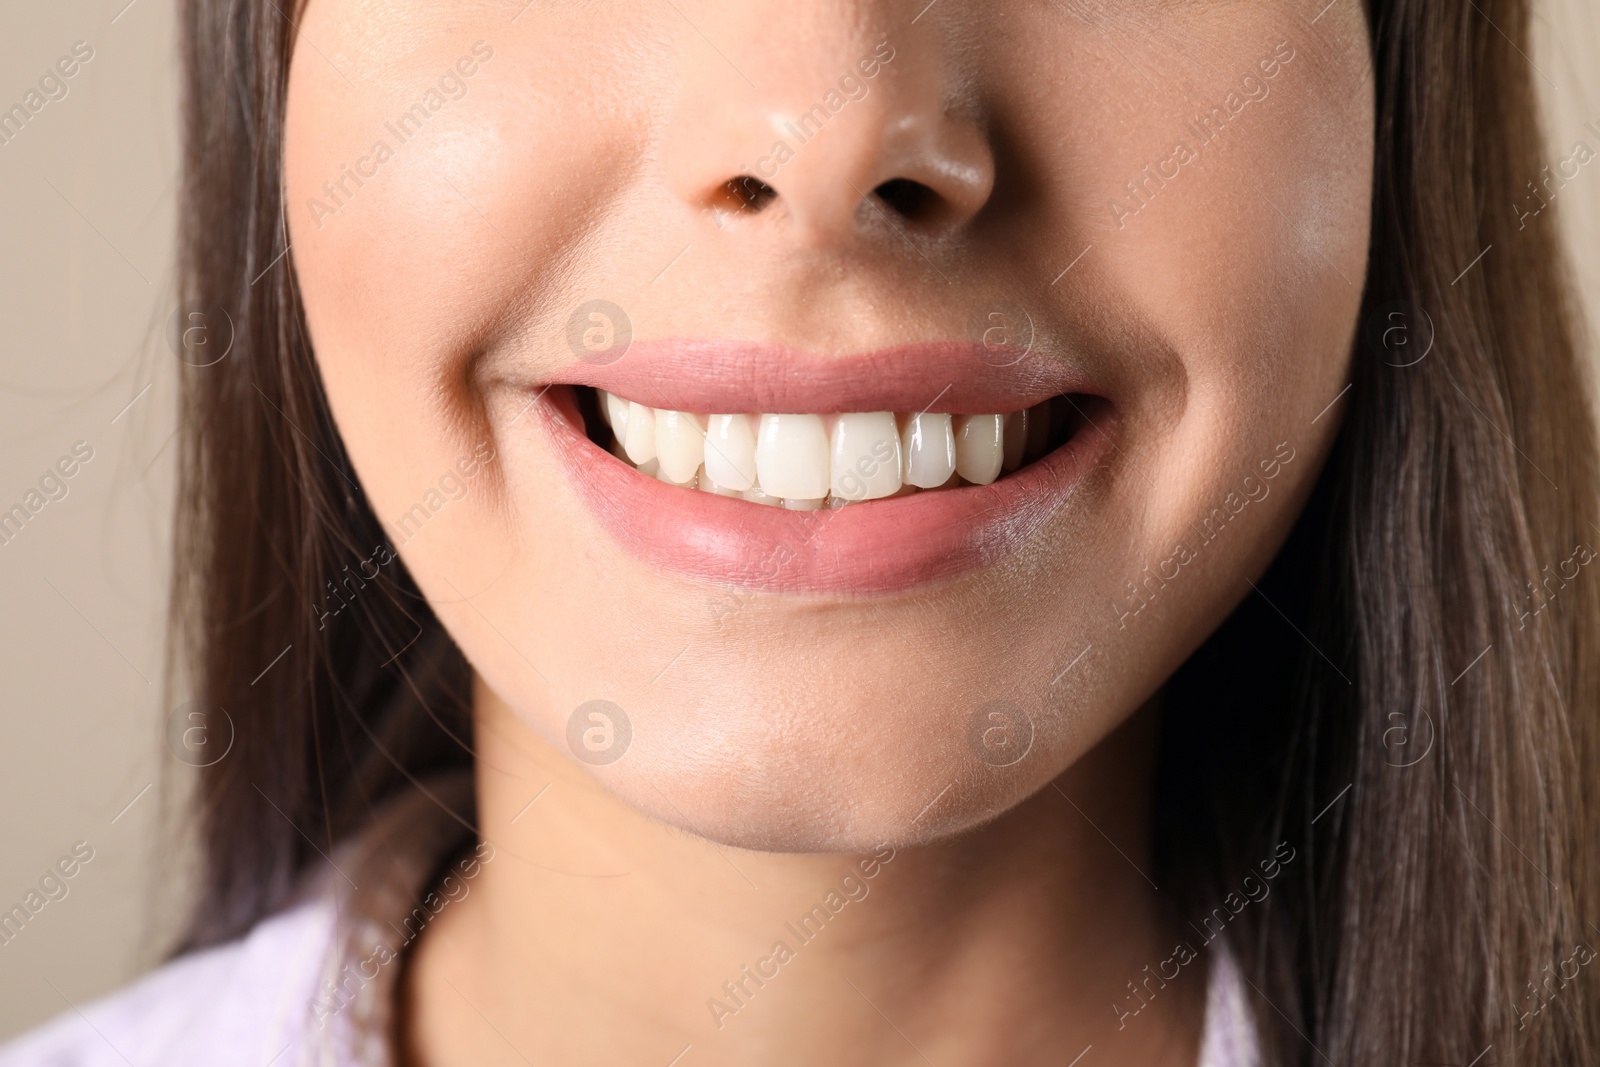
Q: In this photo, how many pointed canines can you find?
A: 2